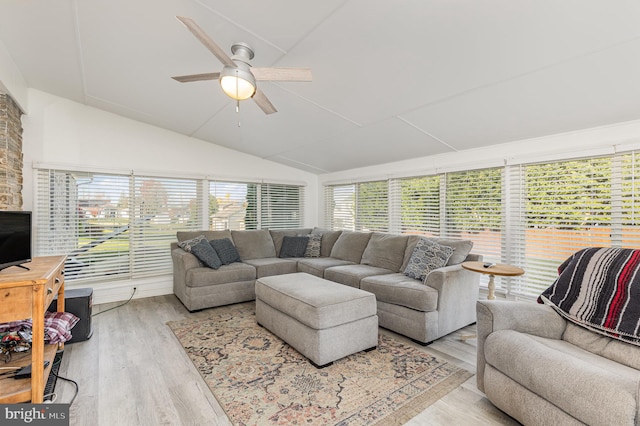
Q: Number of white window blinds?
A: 10